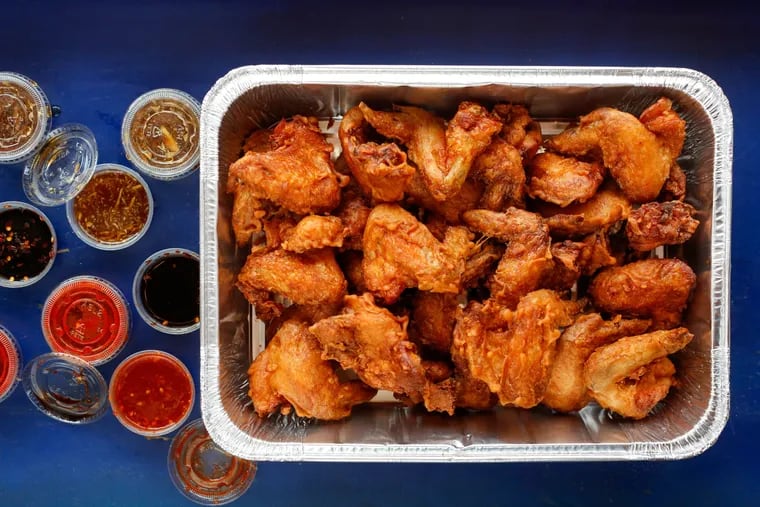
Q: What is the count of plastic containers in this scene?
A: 8